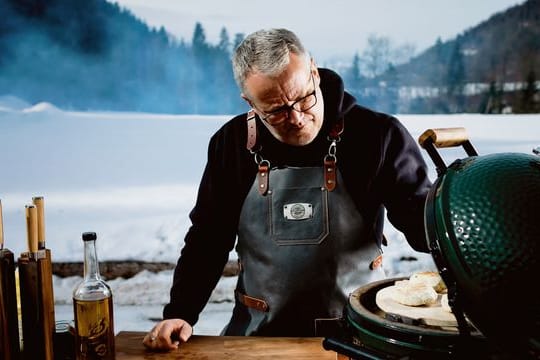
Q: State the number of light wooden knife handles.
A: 3